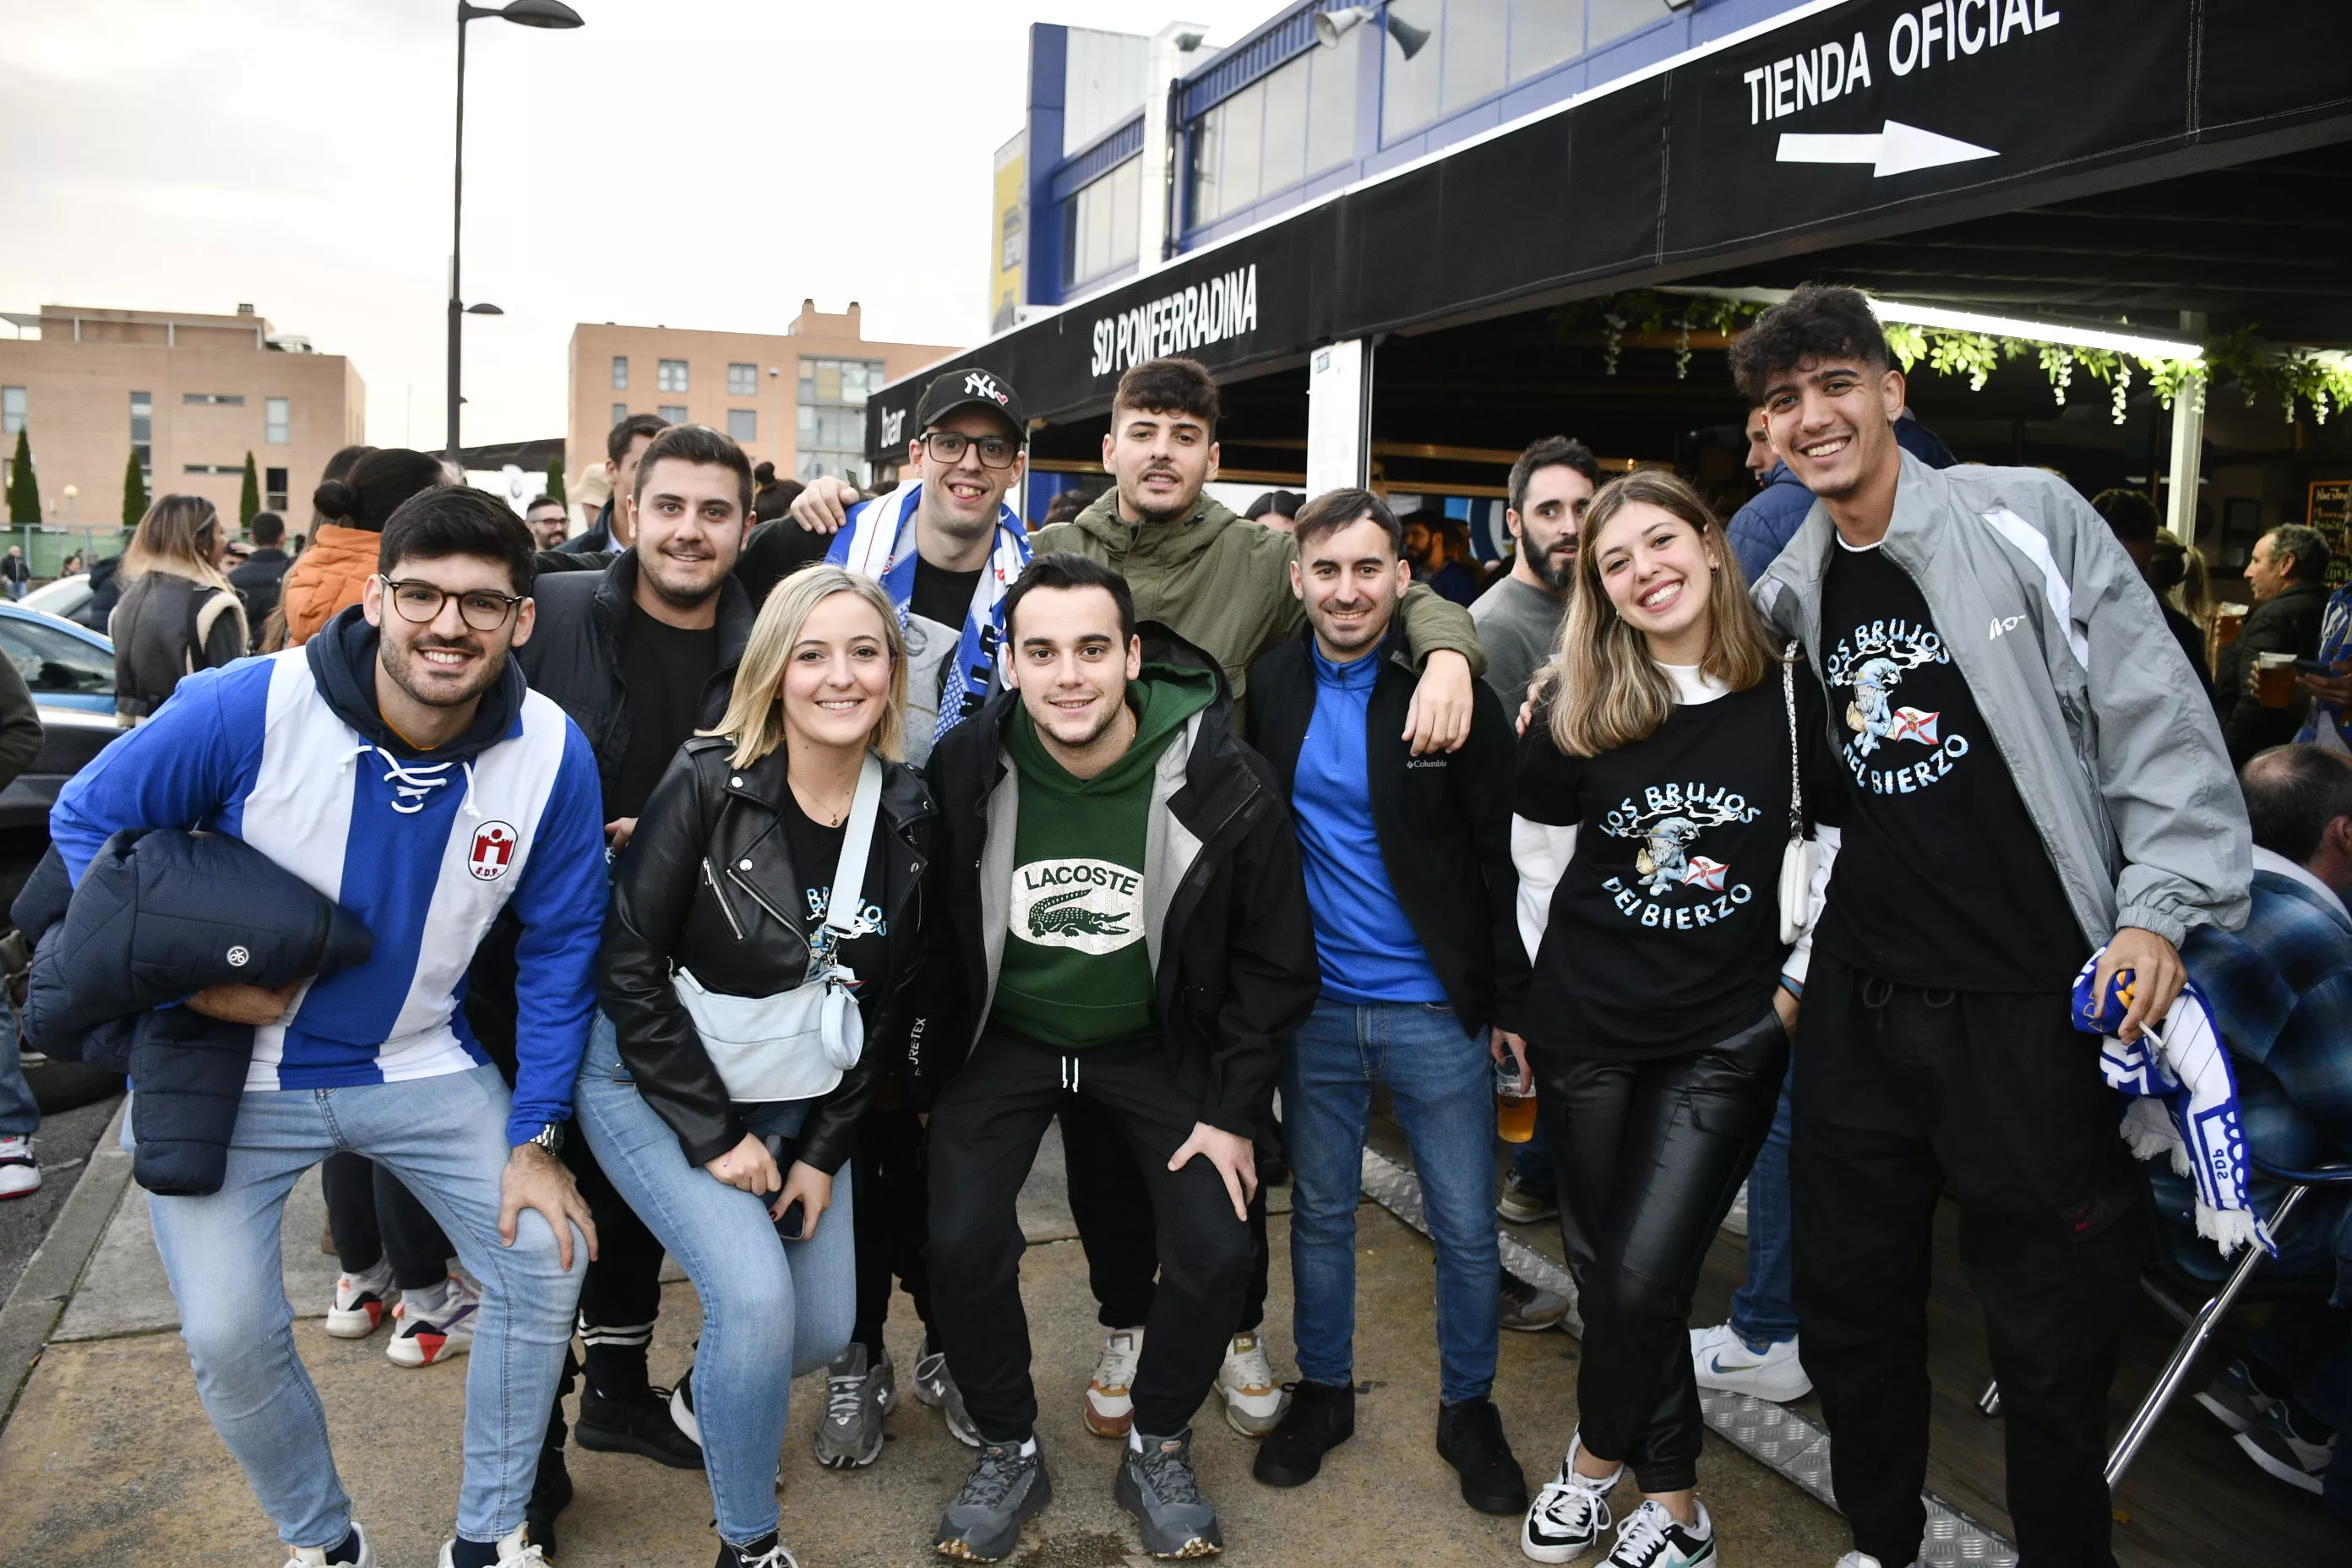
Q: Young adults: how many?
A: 9